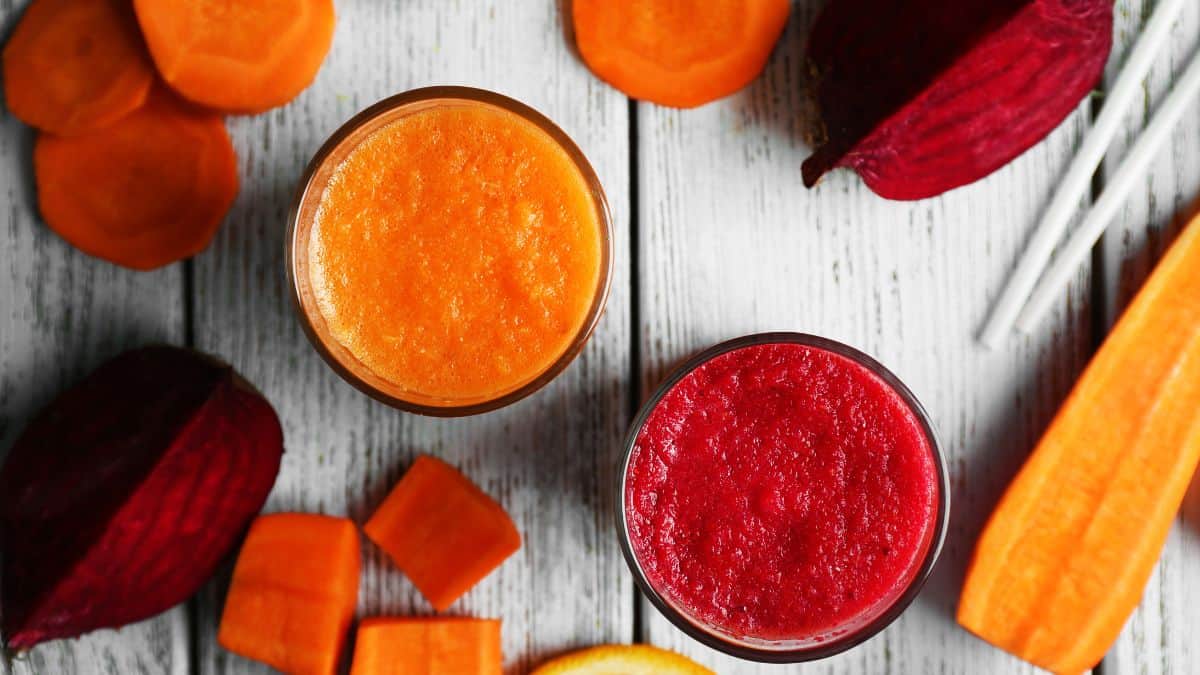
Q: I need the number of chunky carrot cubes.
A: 3